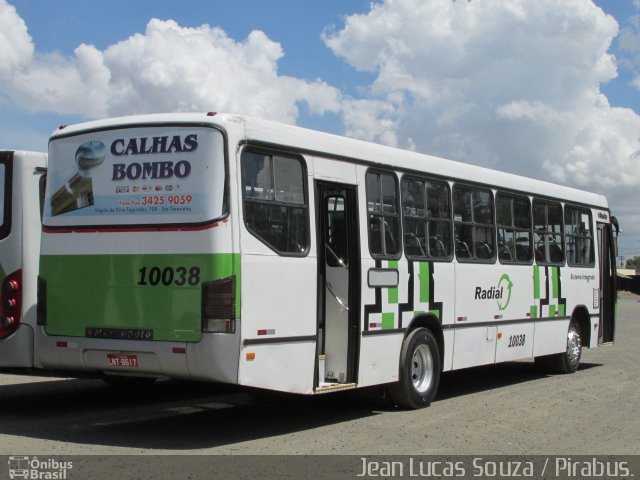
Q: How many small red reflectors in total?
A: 8